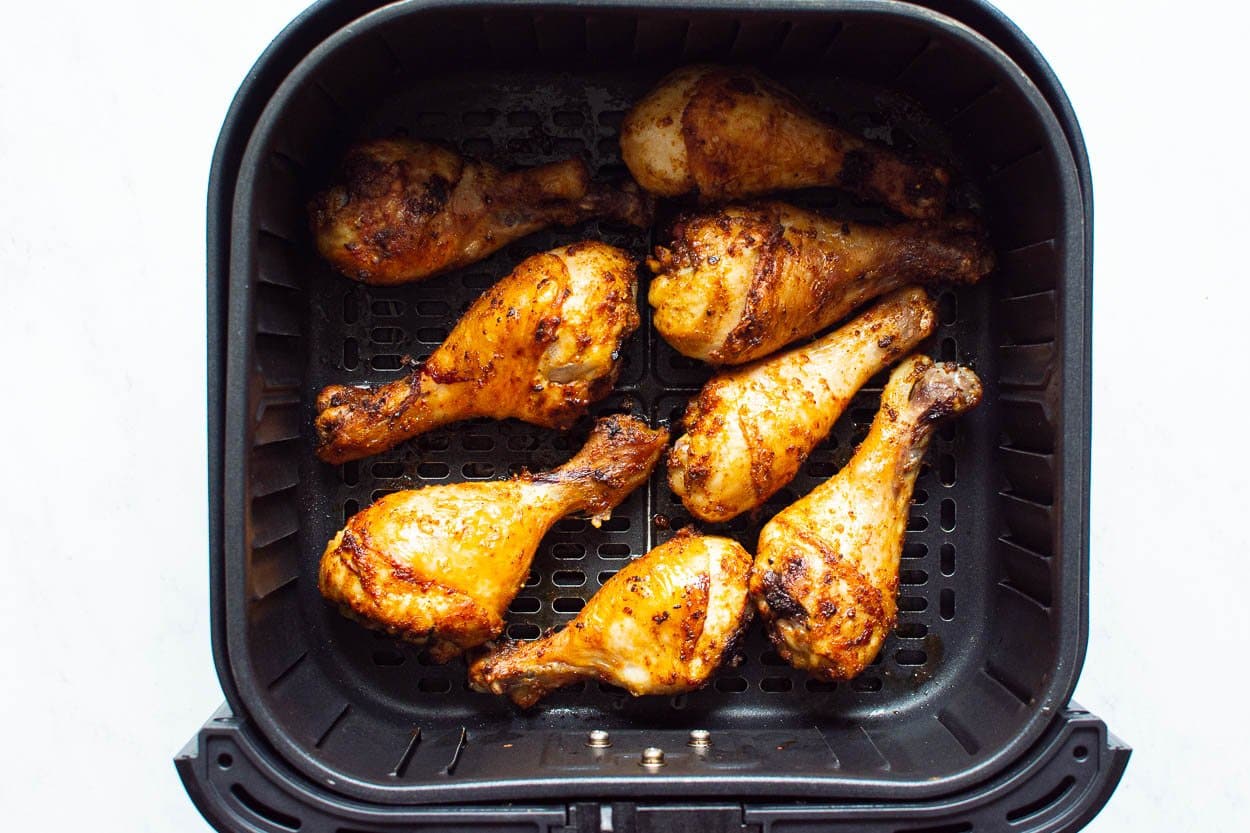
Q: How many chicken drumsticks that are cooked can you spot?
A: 8